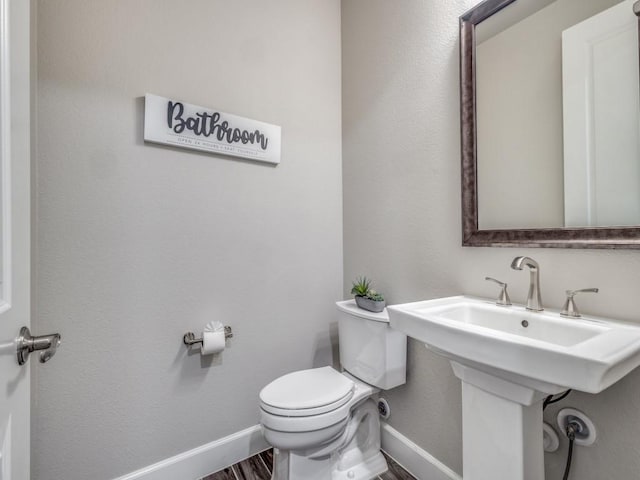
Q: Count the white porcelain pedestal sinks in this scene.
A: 1